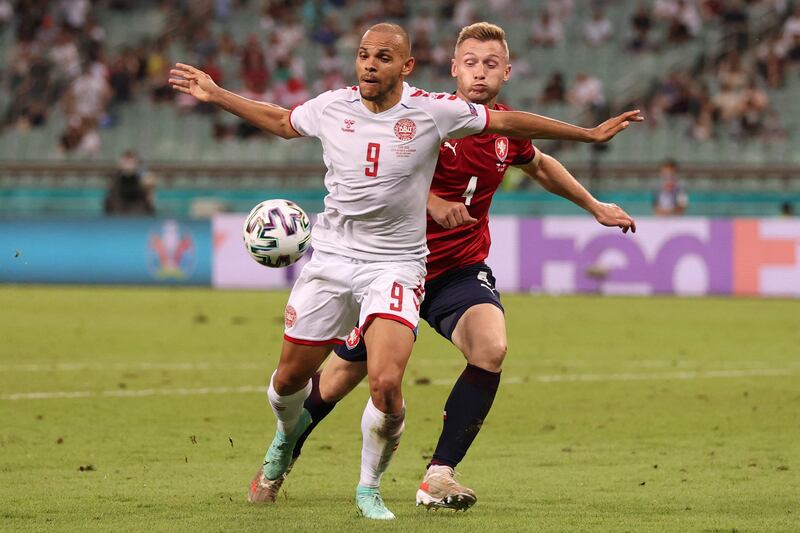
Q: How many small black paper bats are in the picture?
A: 0